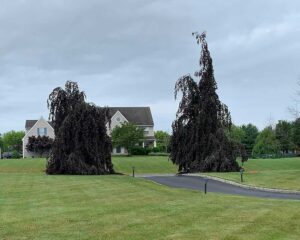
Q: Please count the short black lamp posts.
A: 3